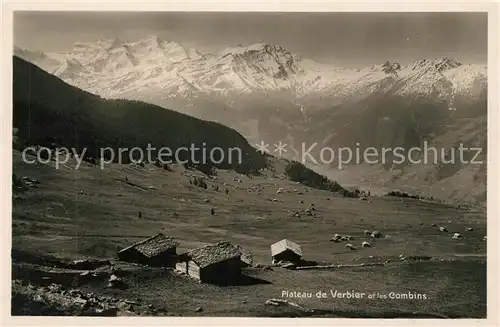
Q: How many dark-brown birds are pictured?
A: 0